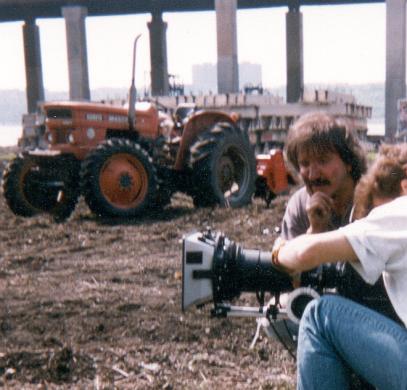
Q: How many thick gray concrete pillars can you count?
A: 6